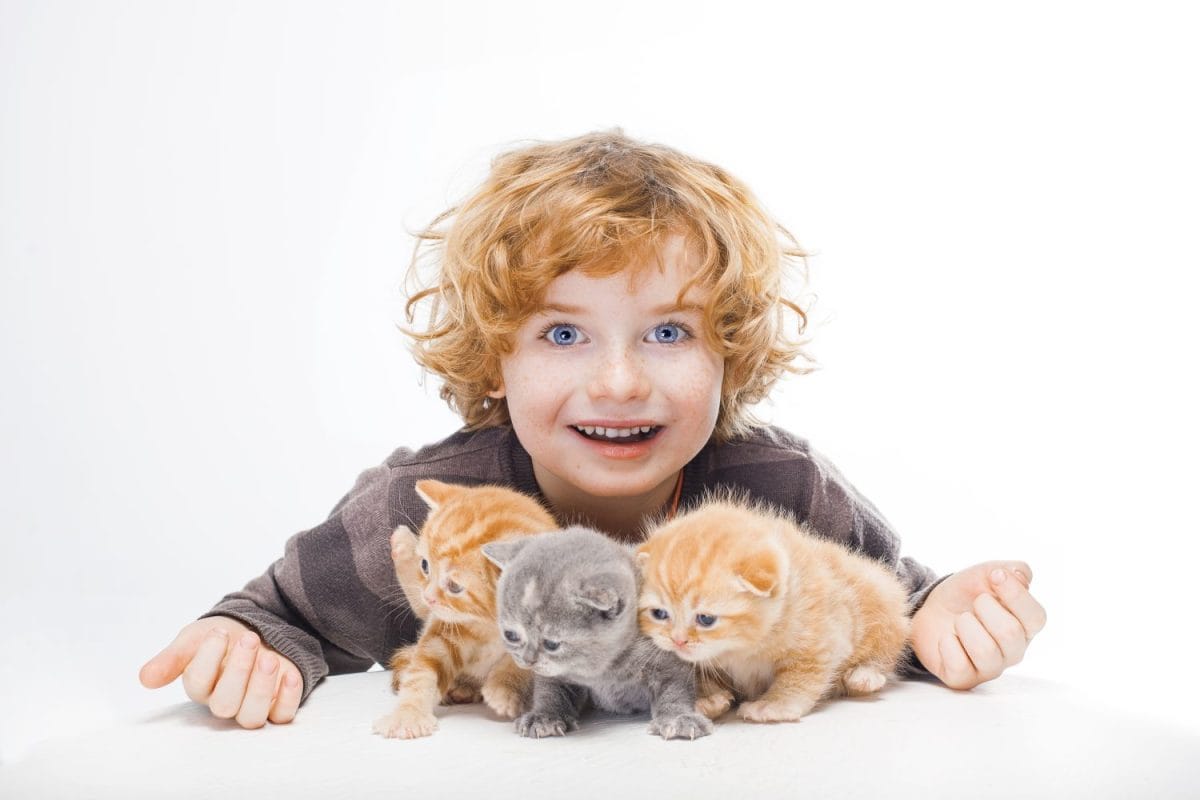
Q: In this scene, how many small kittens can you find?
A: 3